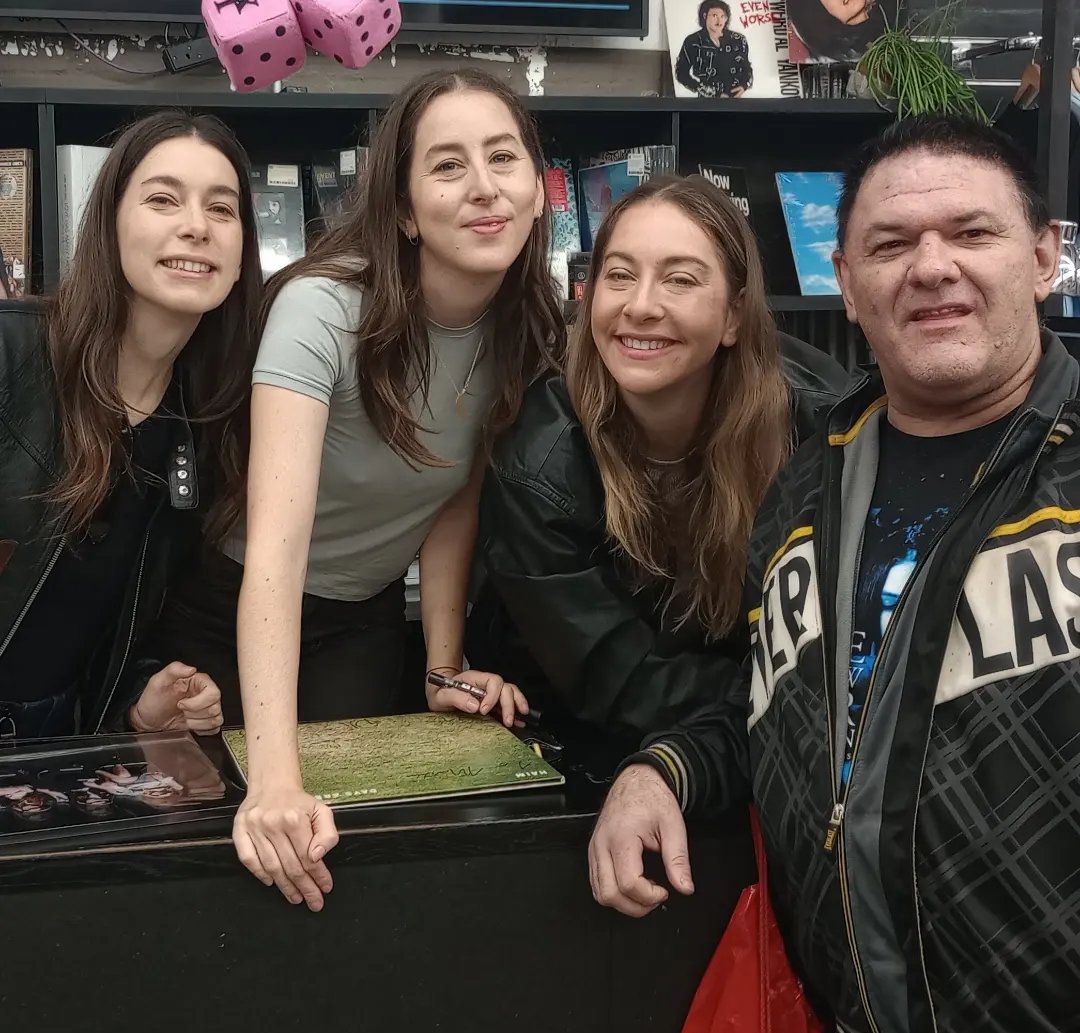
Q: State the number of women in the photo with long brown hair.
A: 3